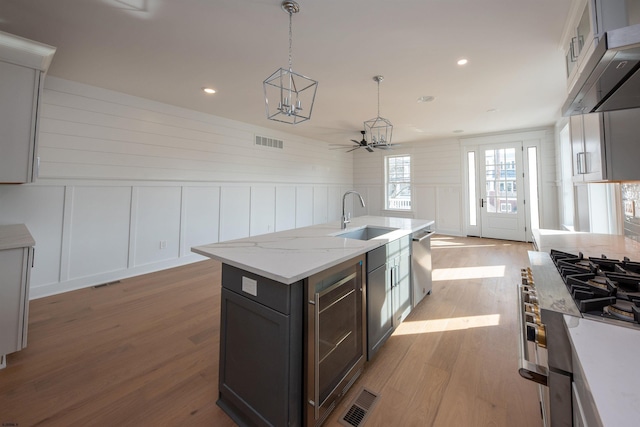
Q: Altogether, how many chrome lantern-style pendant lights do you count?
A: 2